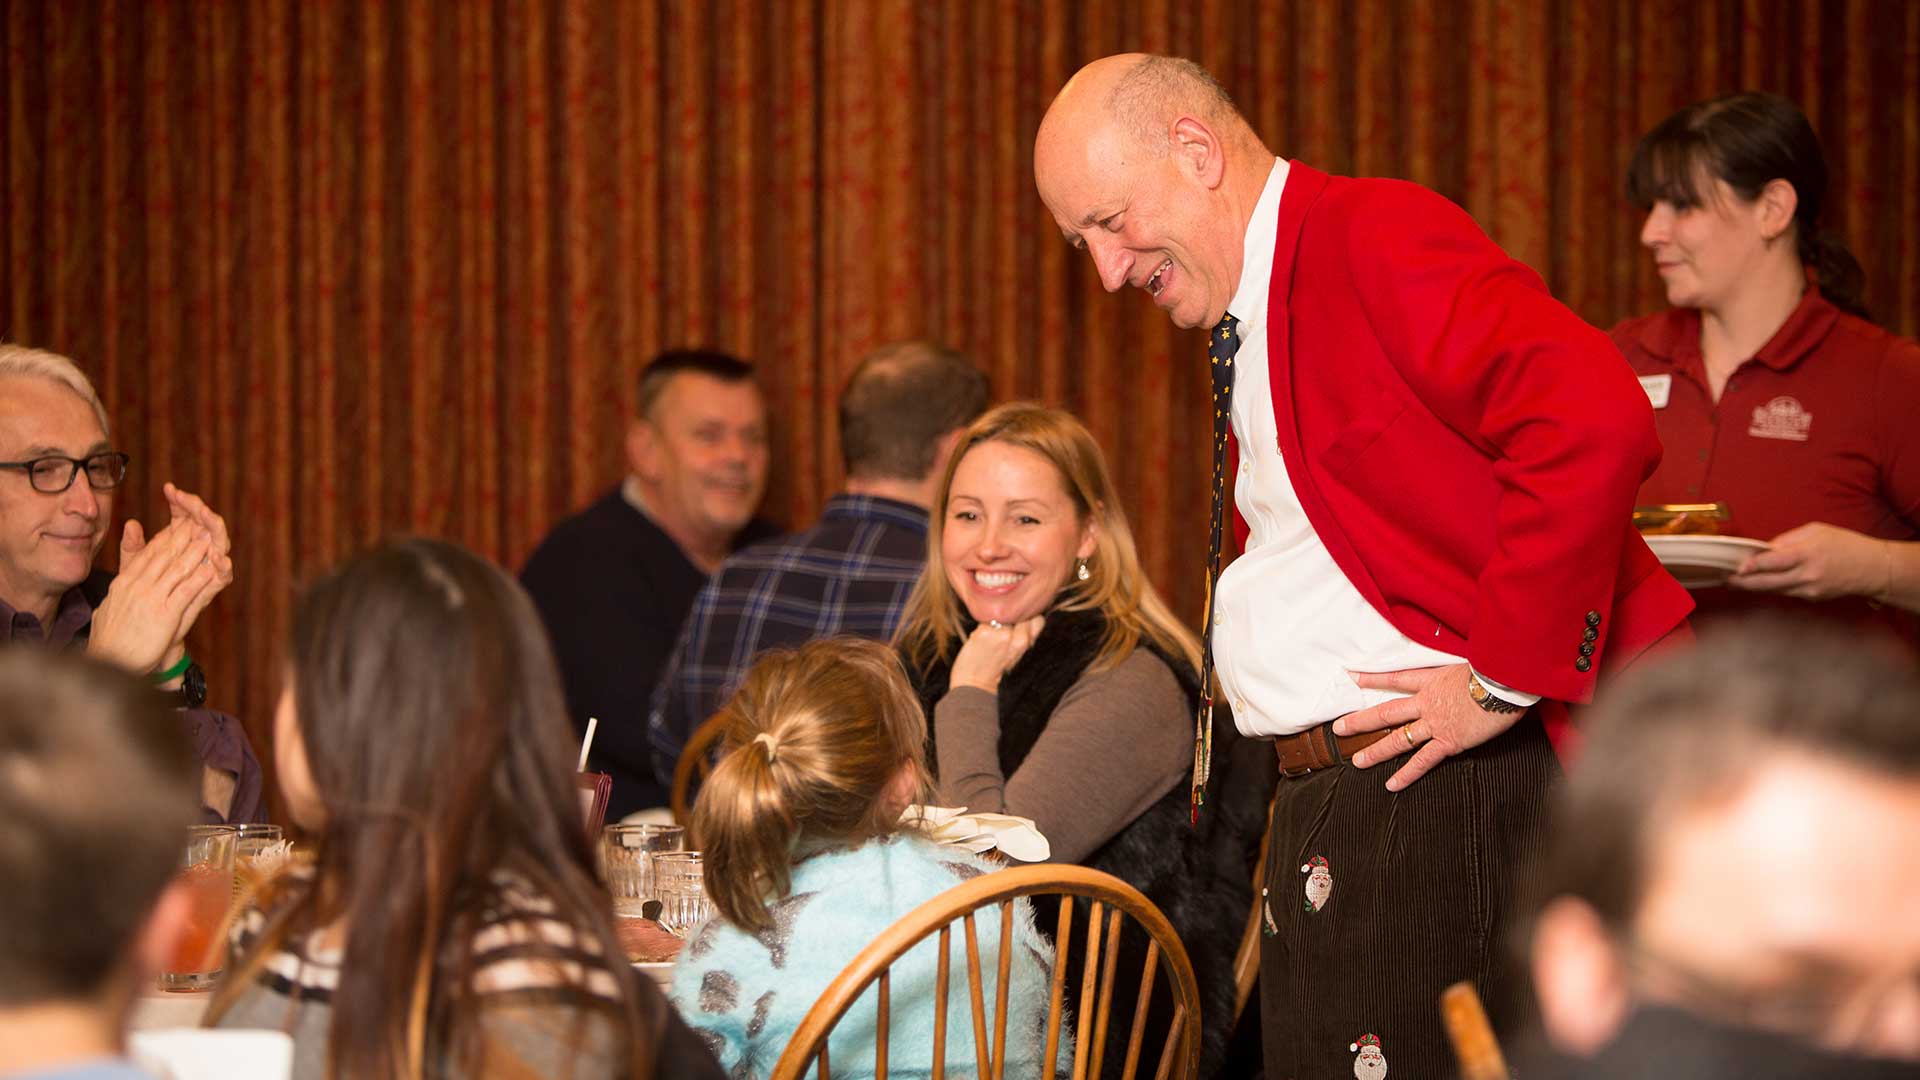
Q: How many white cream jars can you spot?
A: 0